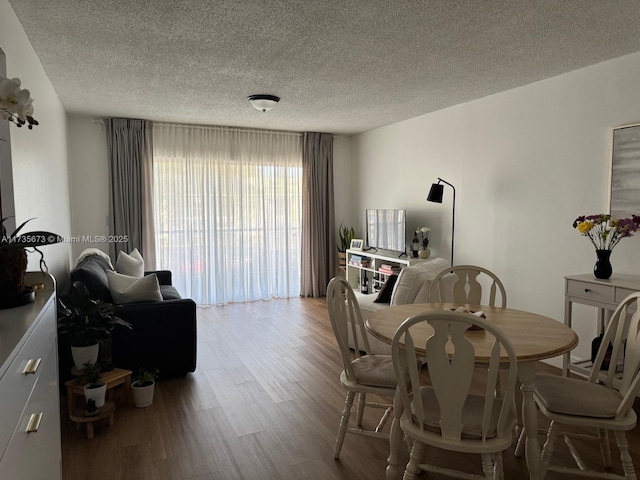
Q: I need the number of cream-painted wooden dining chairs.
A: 4